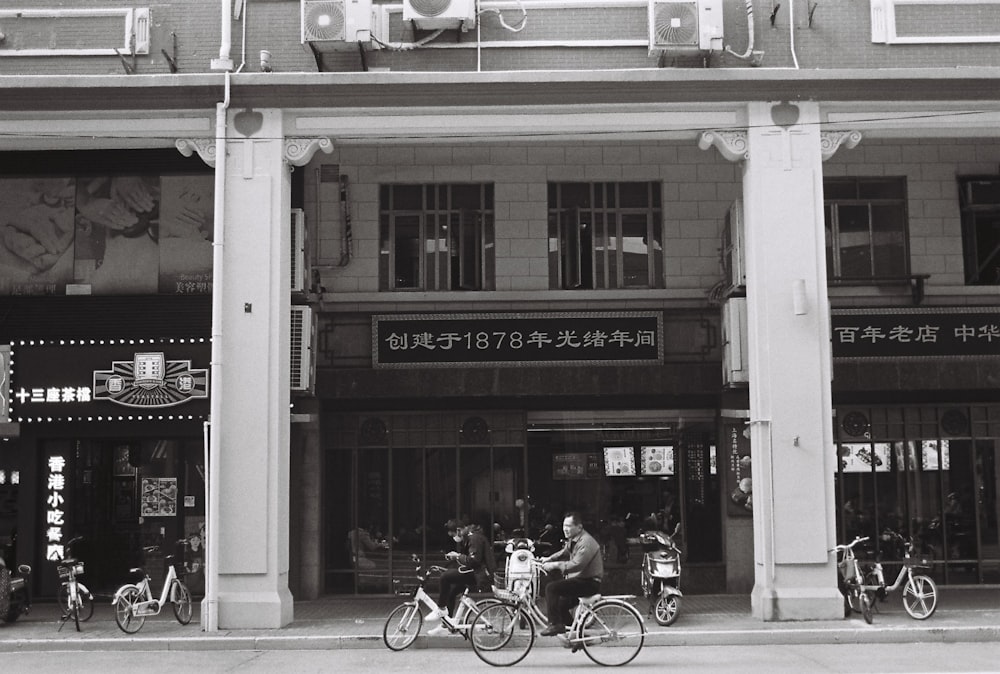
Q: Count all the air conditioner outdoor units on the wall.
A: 7